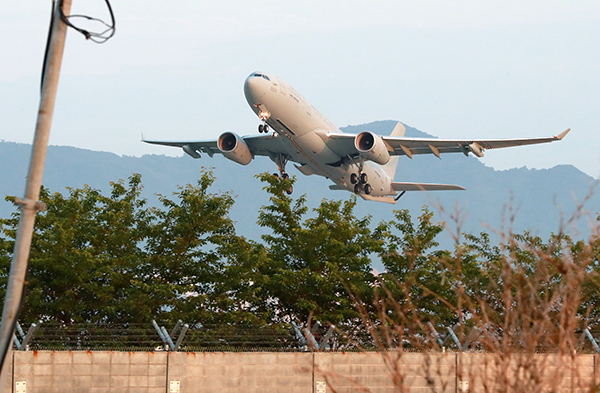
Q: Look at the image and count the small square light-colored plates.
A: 4